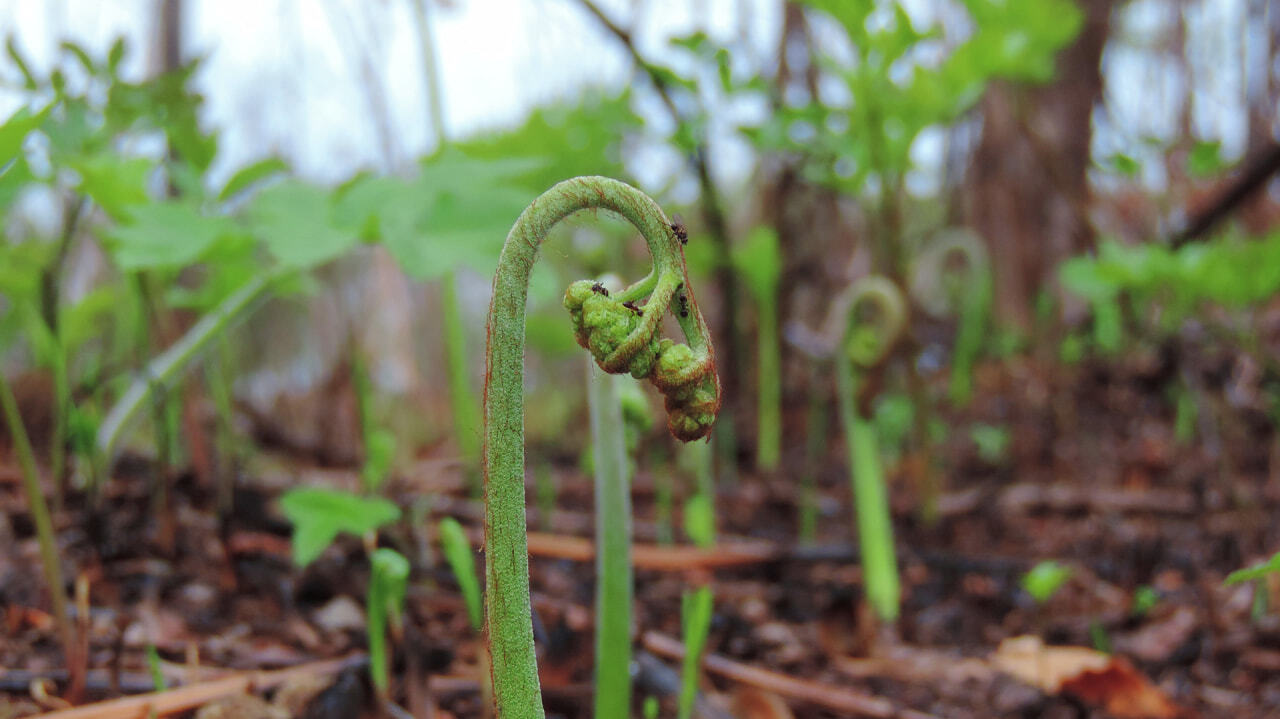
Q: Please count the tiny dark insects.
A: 4